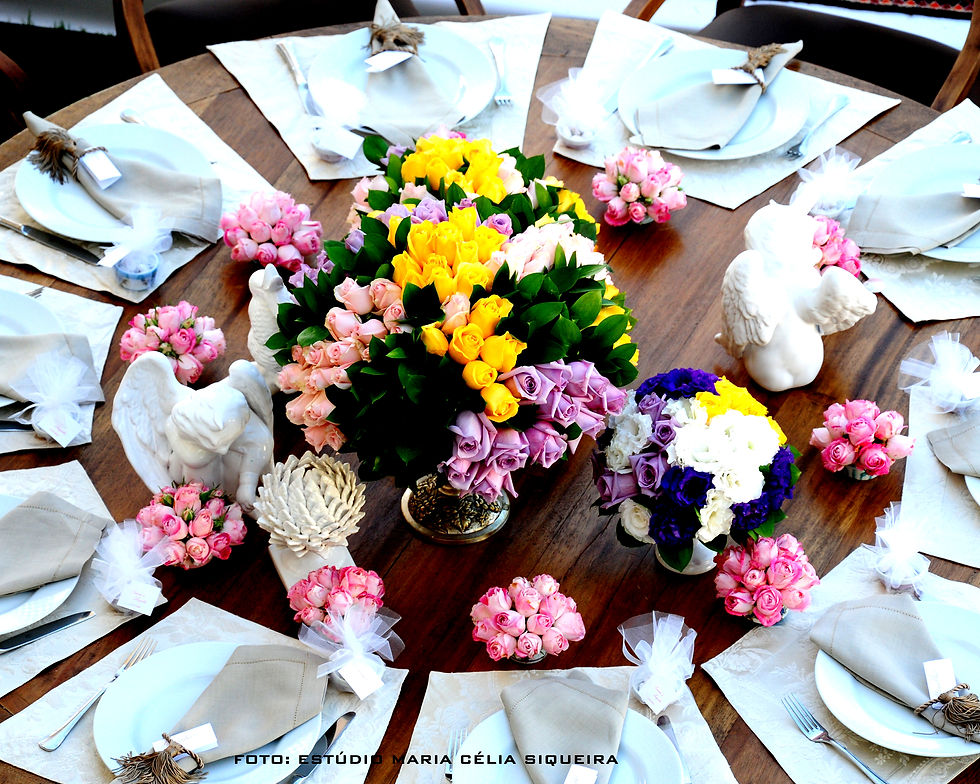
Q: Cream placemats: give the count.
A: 10